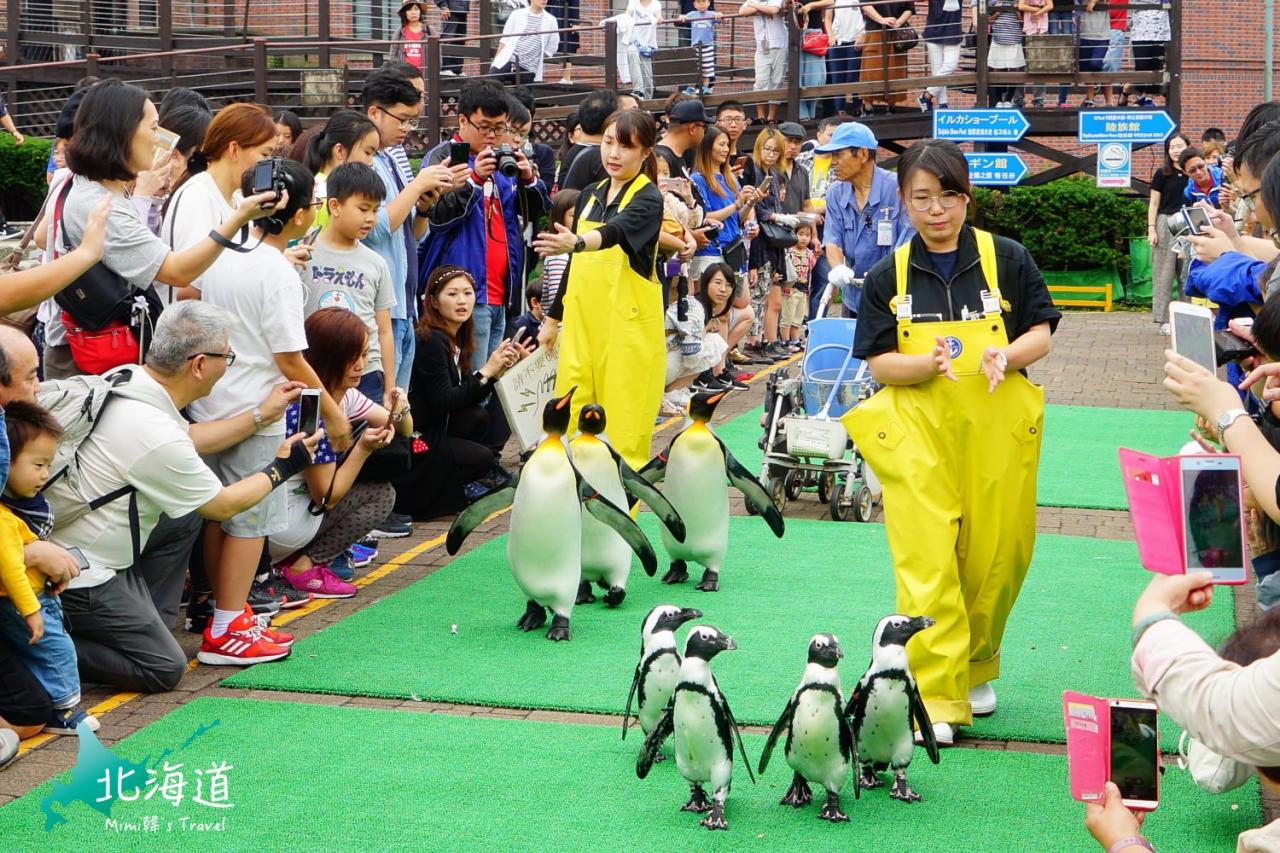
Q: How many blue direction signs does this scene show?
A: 3